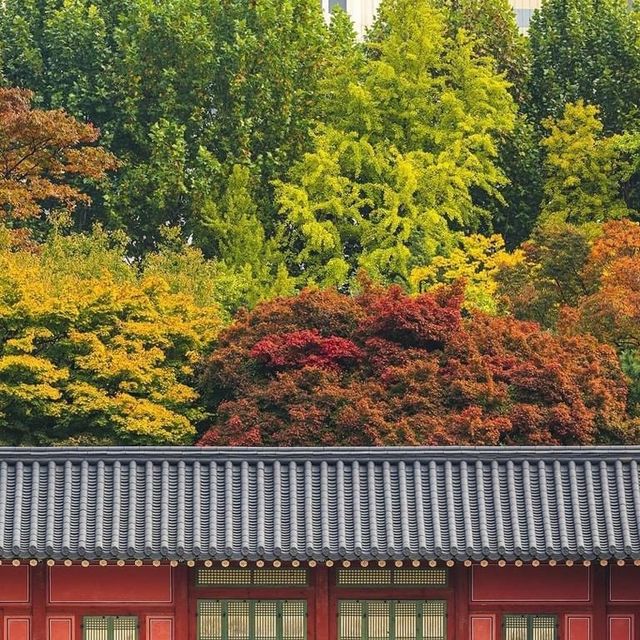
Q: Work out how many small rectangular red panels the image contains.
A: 6